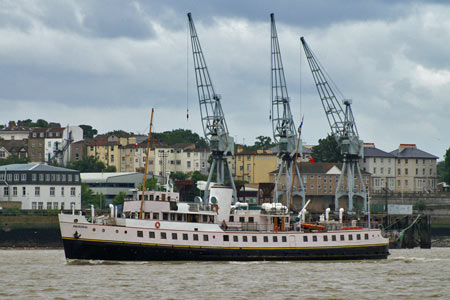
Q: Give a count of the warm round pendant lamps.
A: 0